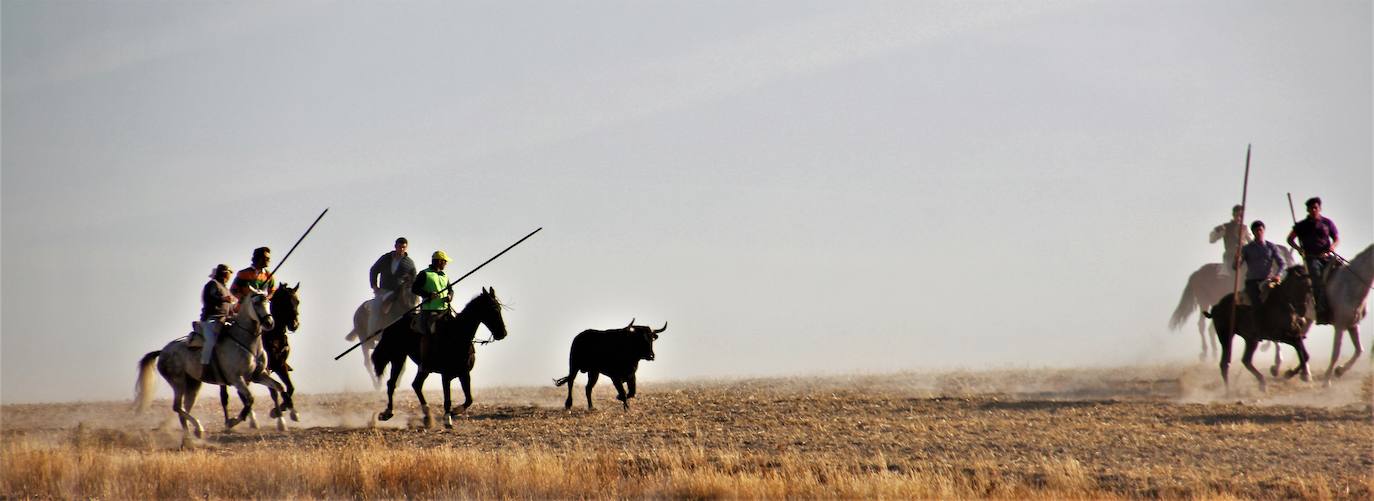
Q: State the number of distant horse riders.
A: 7